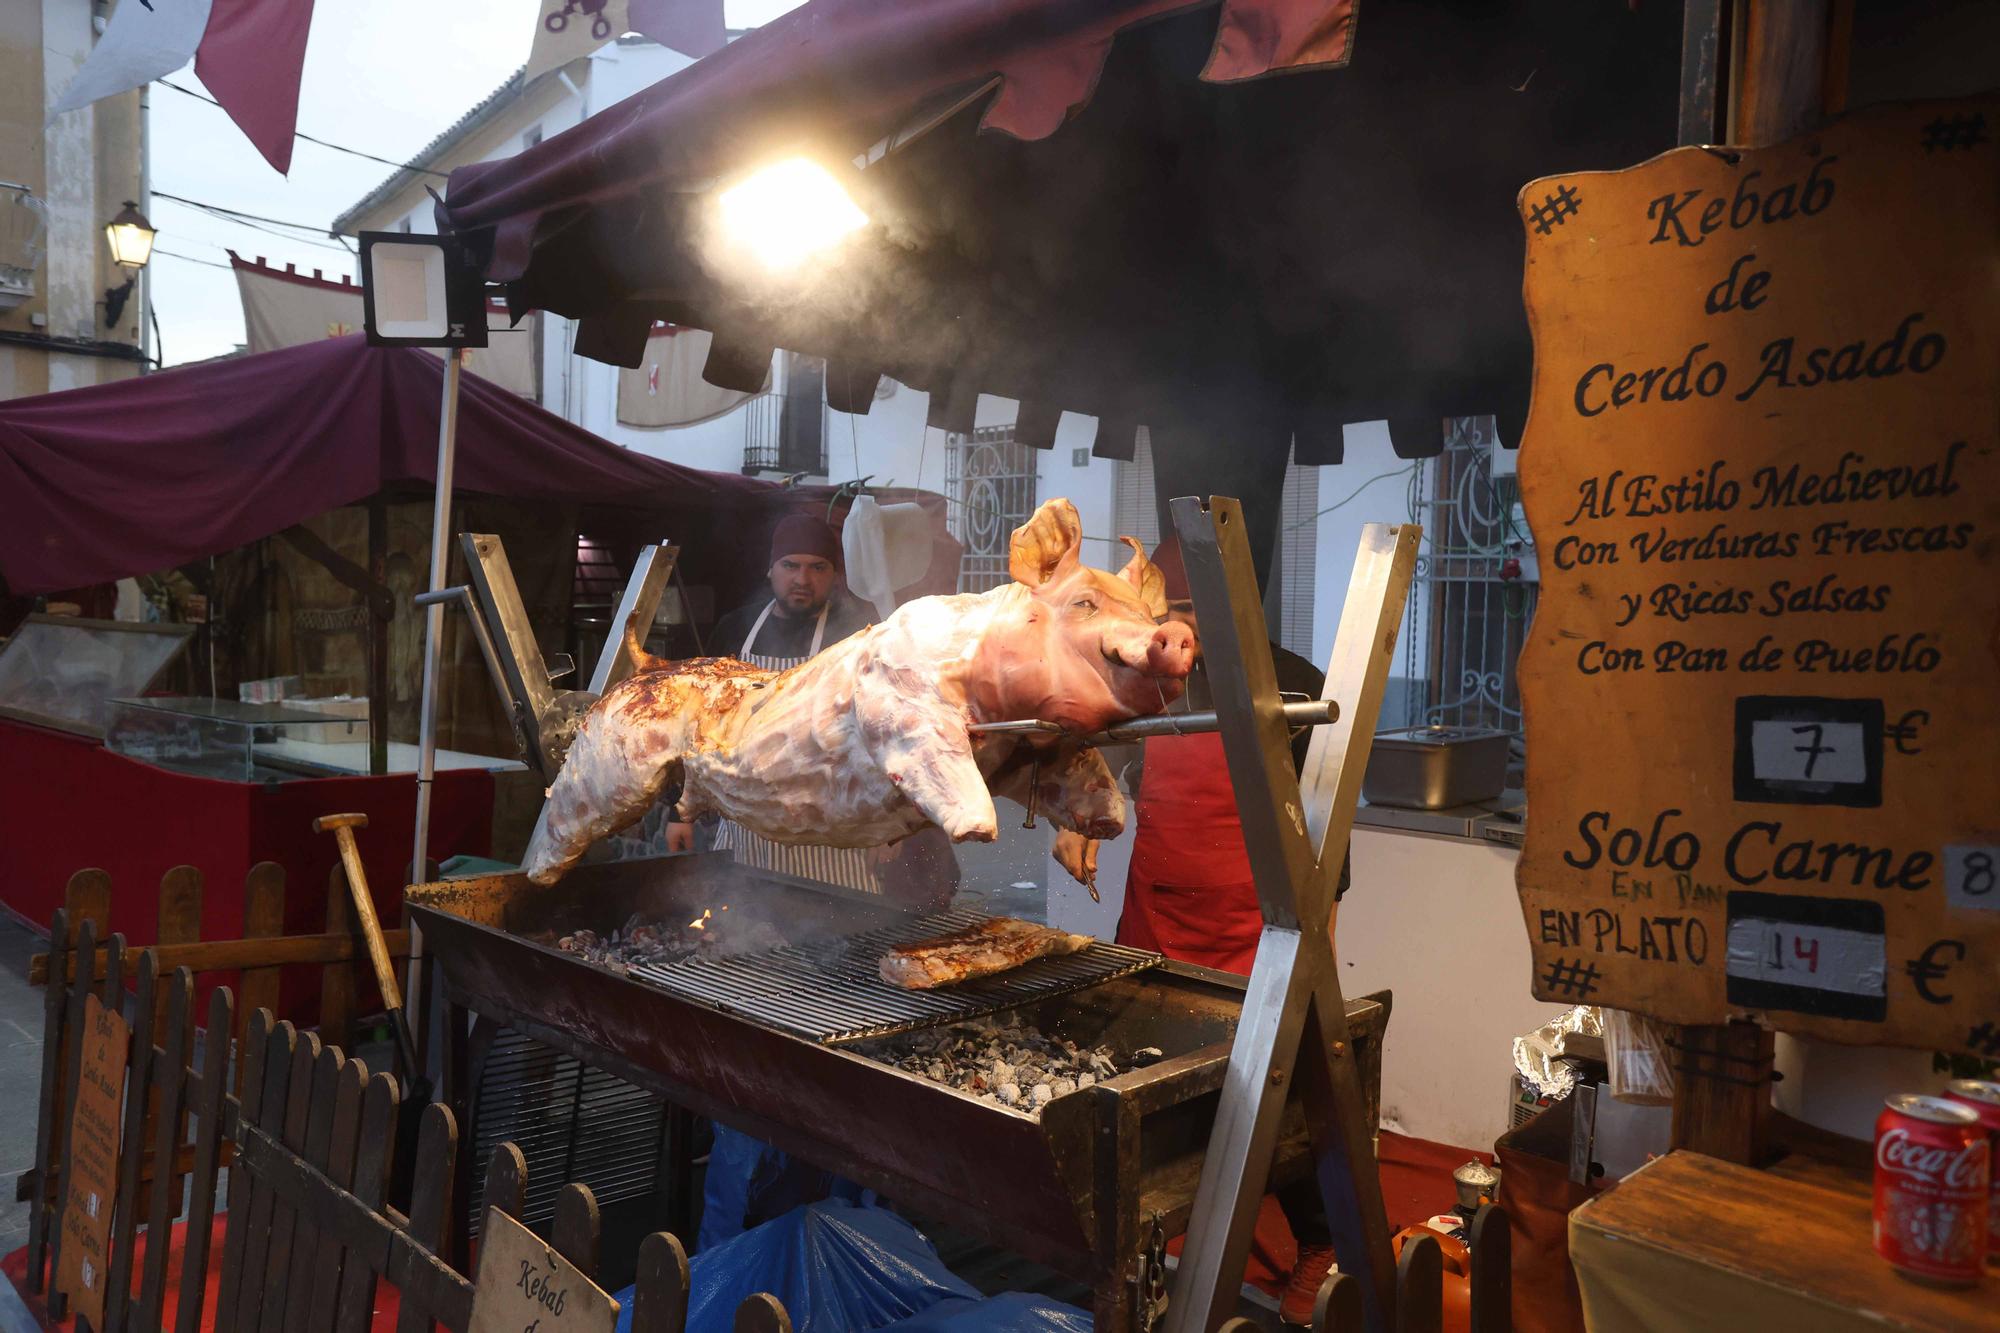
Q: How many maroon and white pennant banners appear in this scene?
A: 2